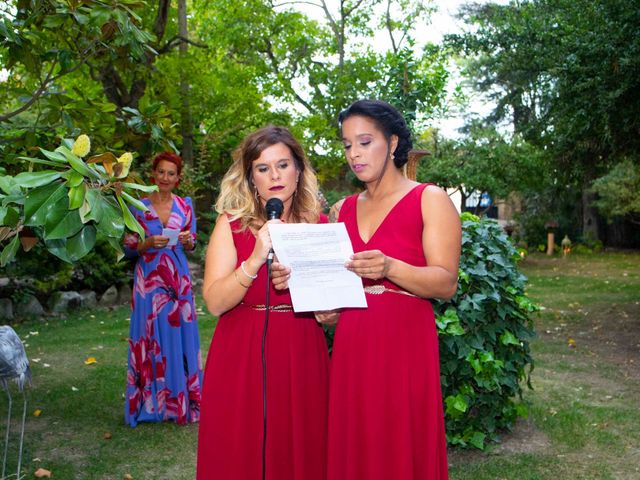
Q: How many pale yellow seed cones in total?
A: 2